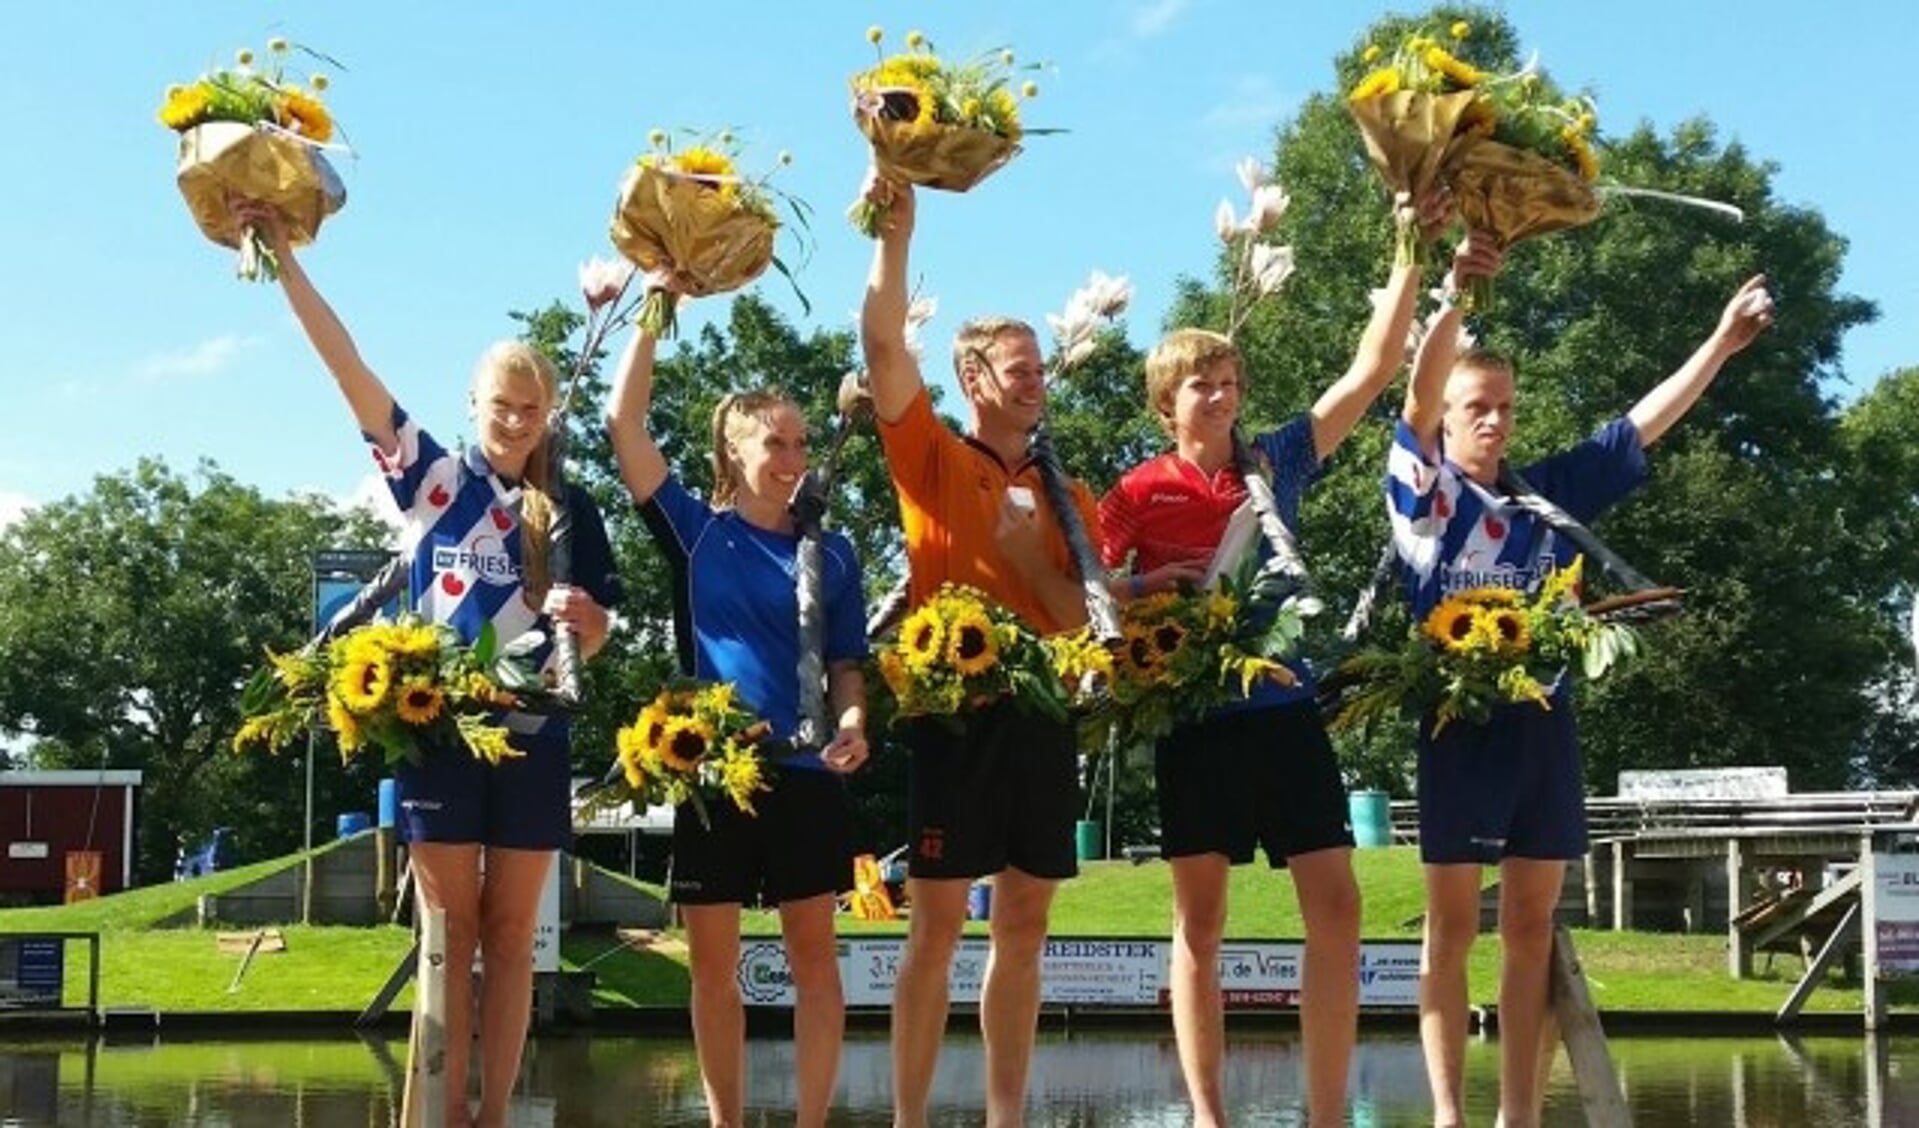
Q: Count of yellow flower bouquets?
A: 10